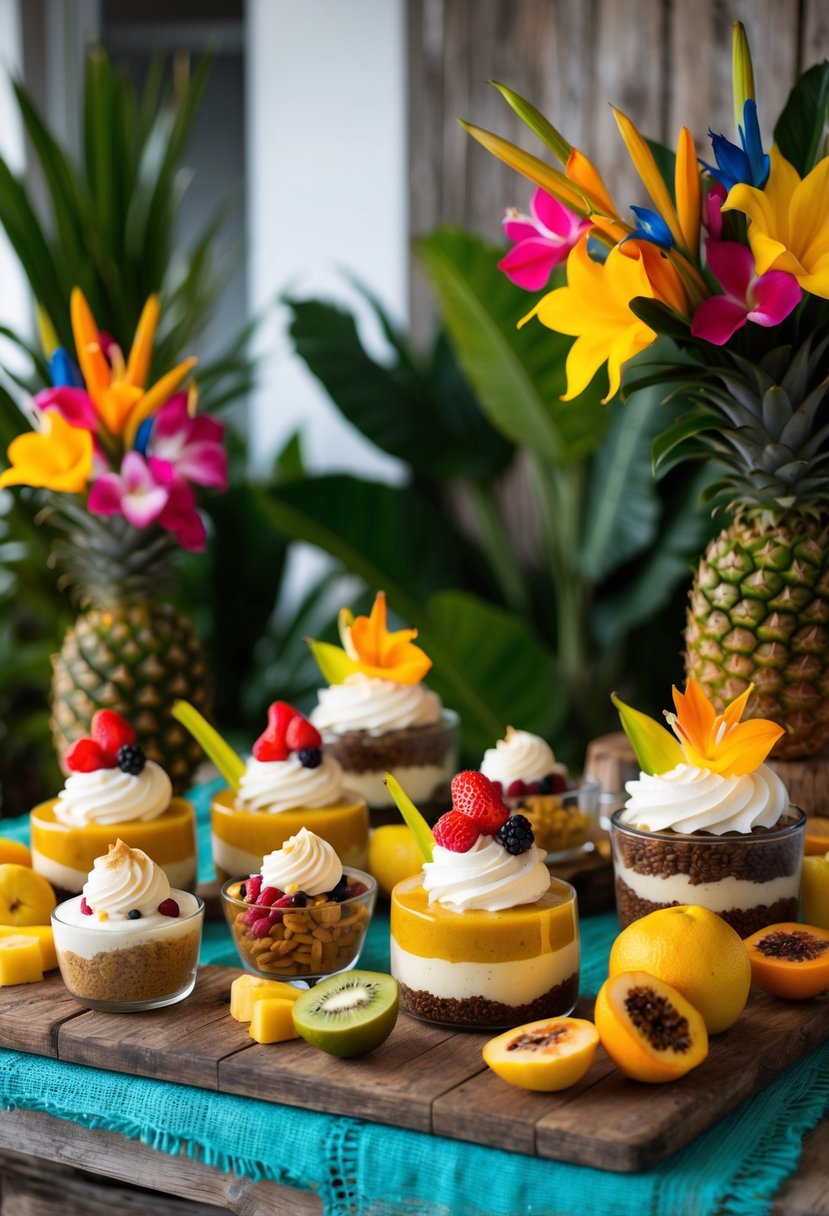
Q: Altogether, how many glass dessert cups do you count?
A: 8